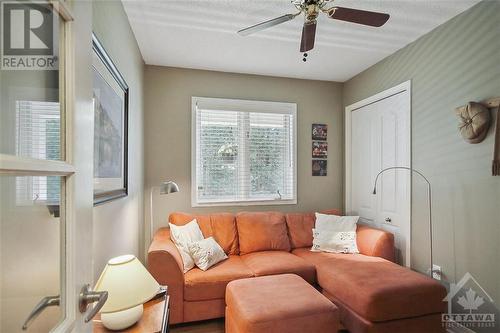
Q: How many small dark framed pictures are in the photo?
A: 3